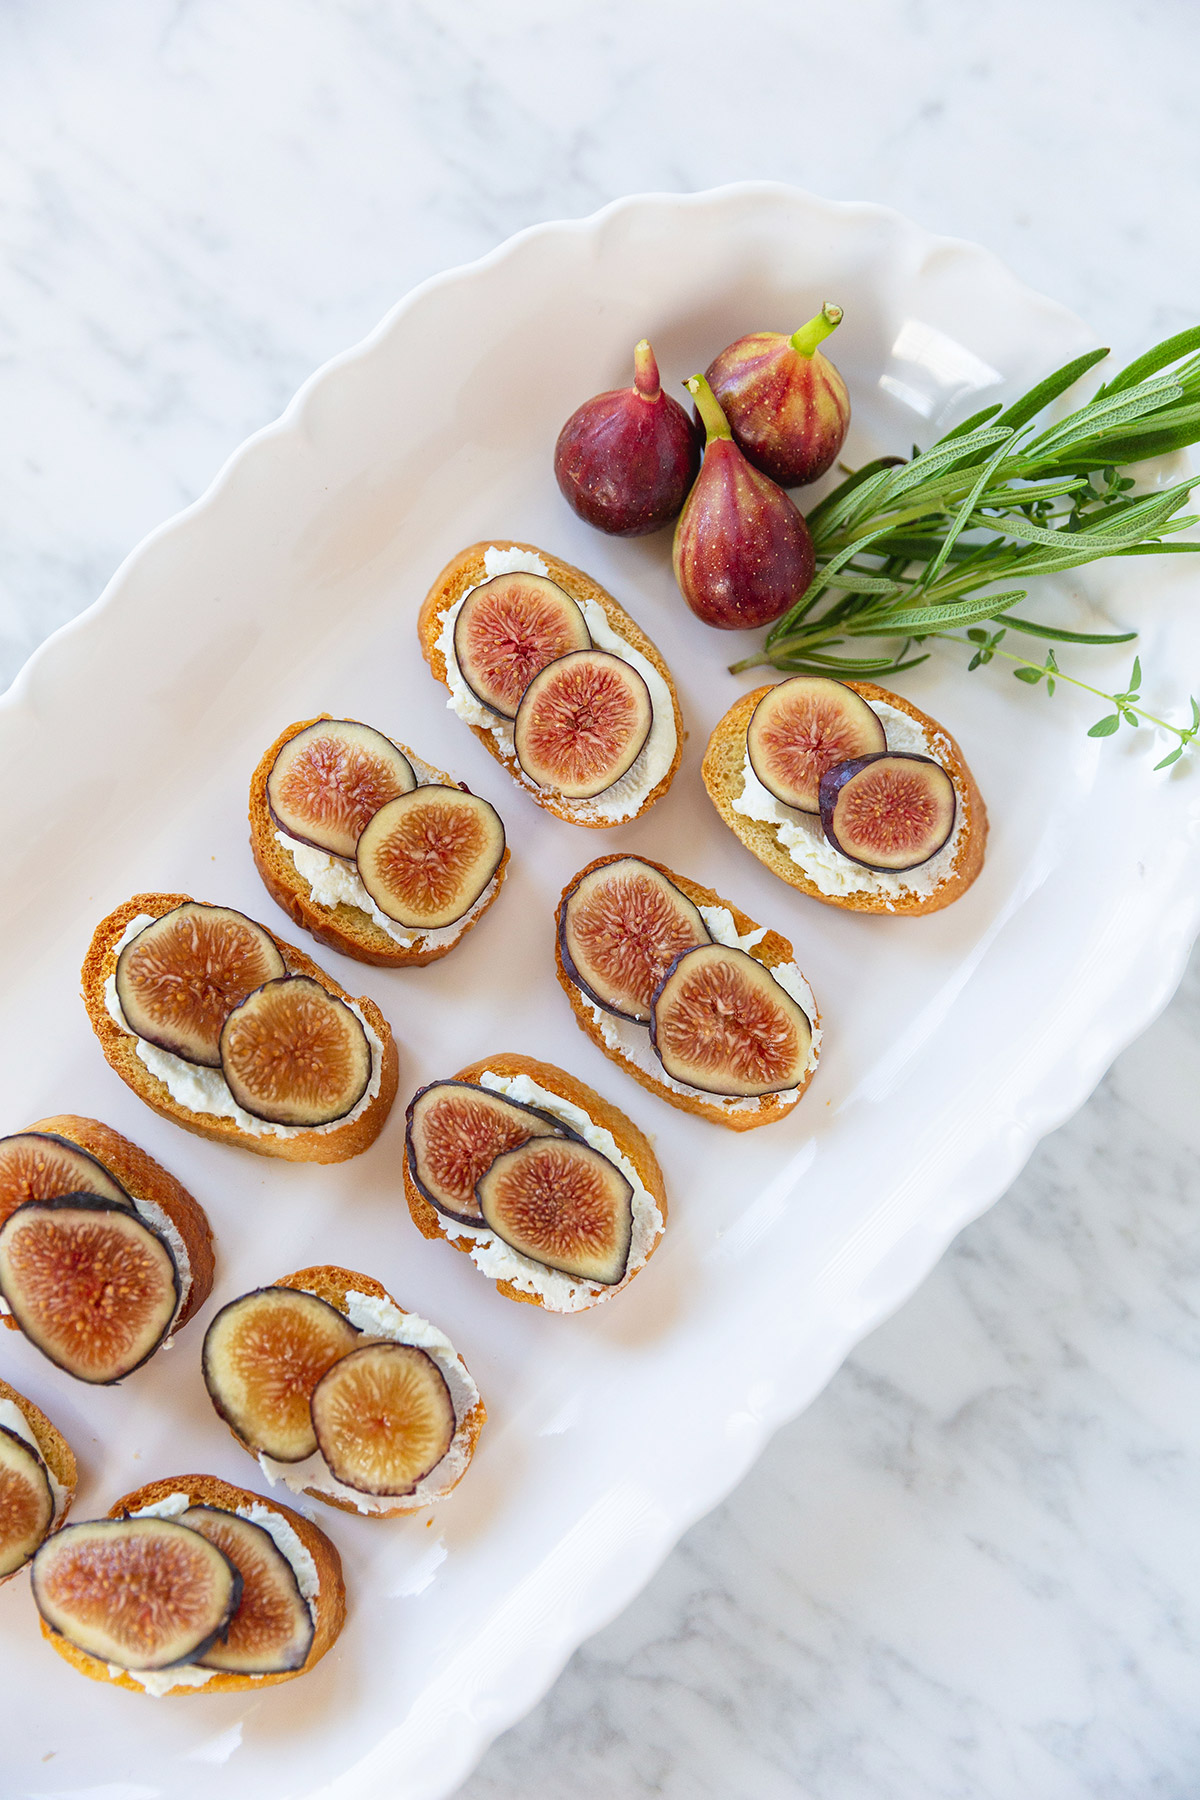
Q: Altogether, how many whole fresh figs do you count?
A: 3